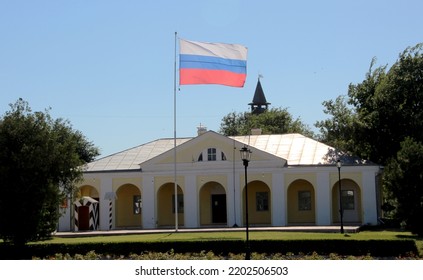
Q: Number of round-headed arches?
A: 7